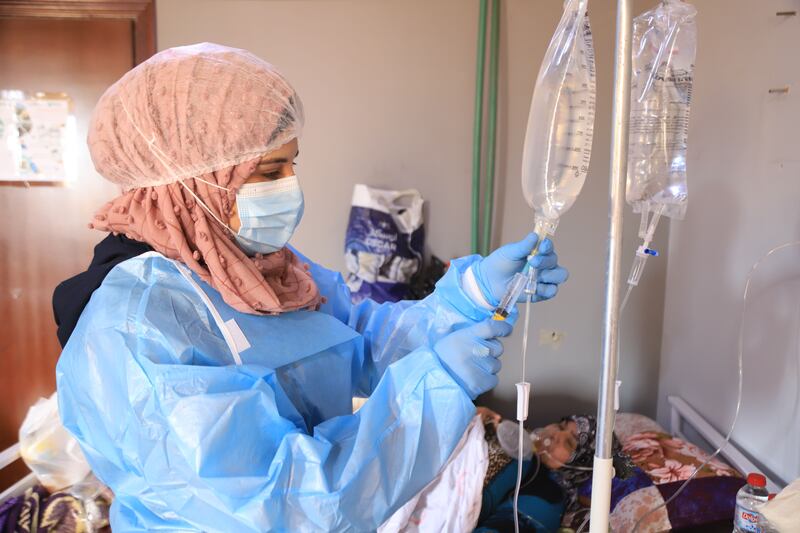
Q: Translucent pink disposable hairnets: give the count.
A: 1